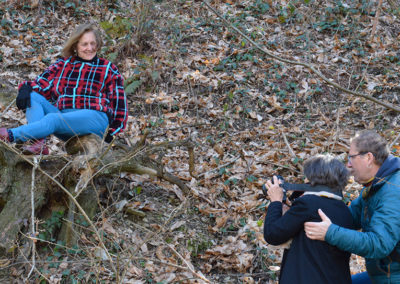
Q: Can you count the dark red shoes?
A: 2